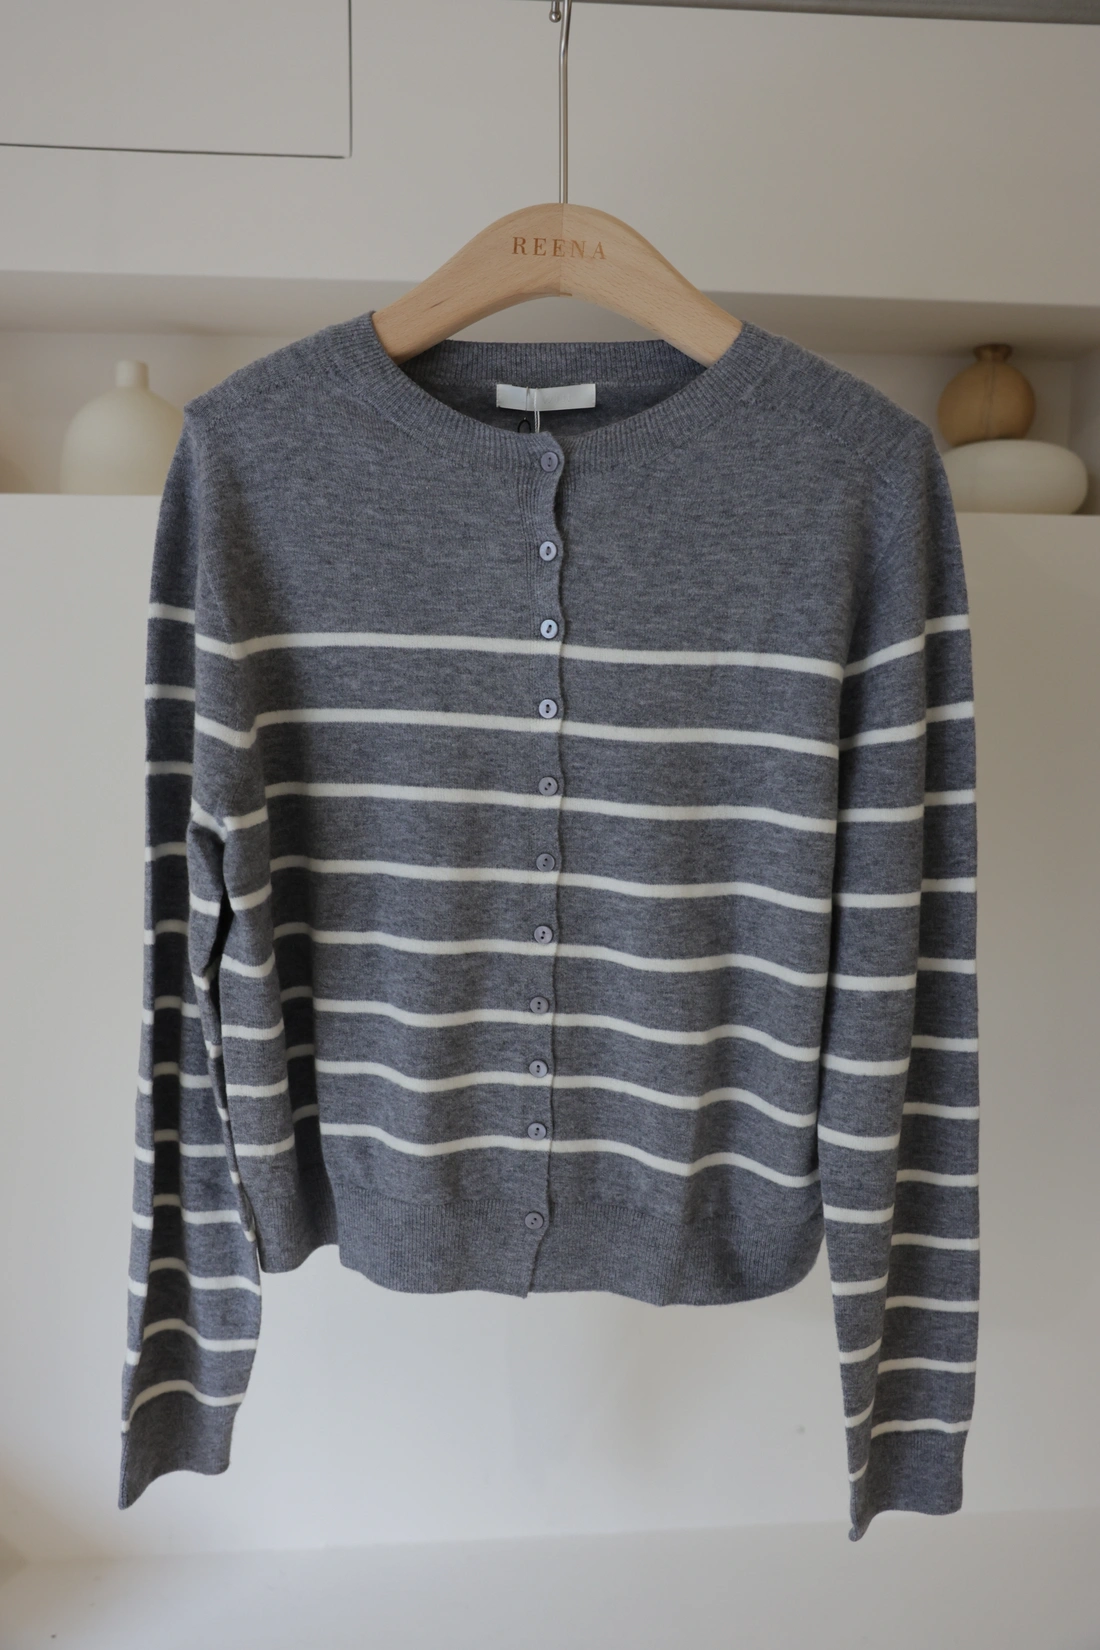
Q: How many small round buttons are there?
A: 11